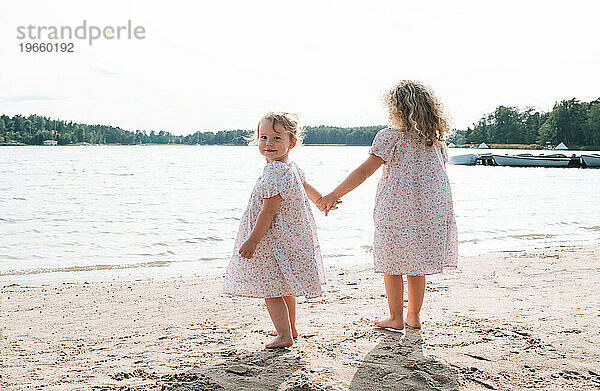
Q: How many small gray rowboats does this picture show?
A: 3